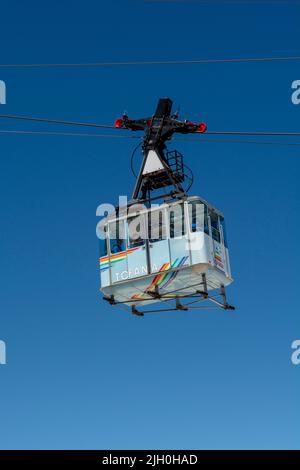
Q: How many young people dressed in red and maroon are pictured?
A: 0